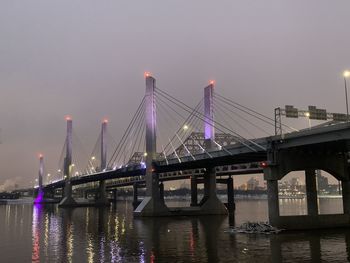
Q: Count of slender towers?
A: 5